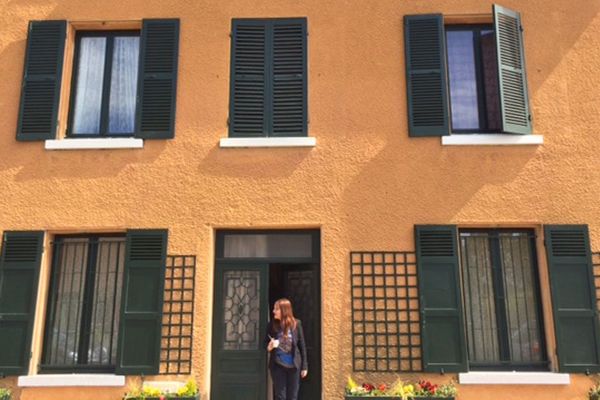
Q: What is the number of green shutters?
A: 10